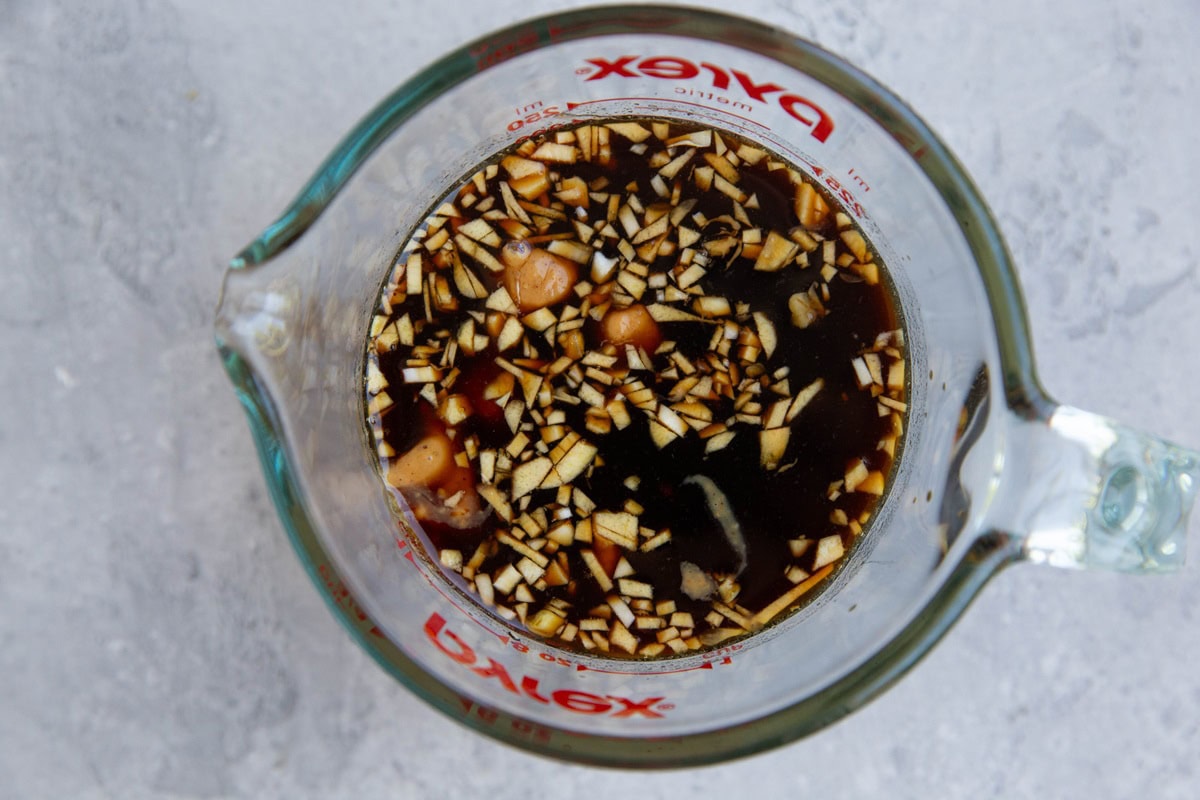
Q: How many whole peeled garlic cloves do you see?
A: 0